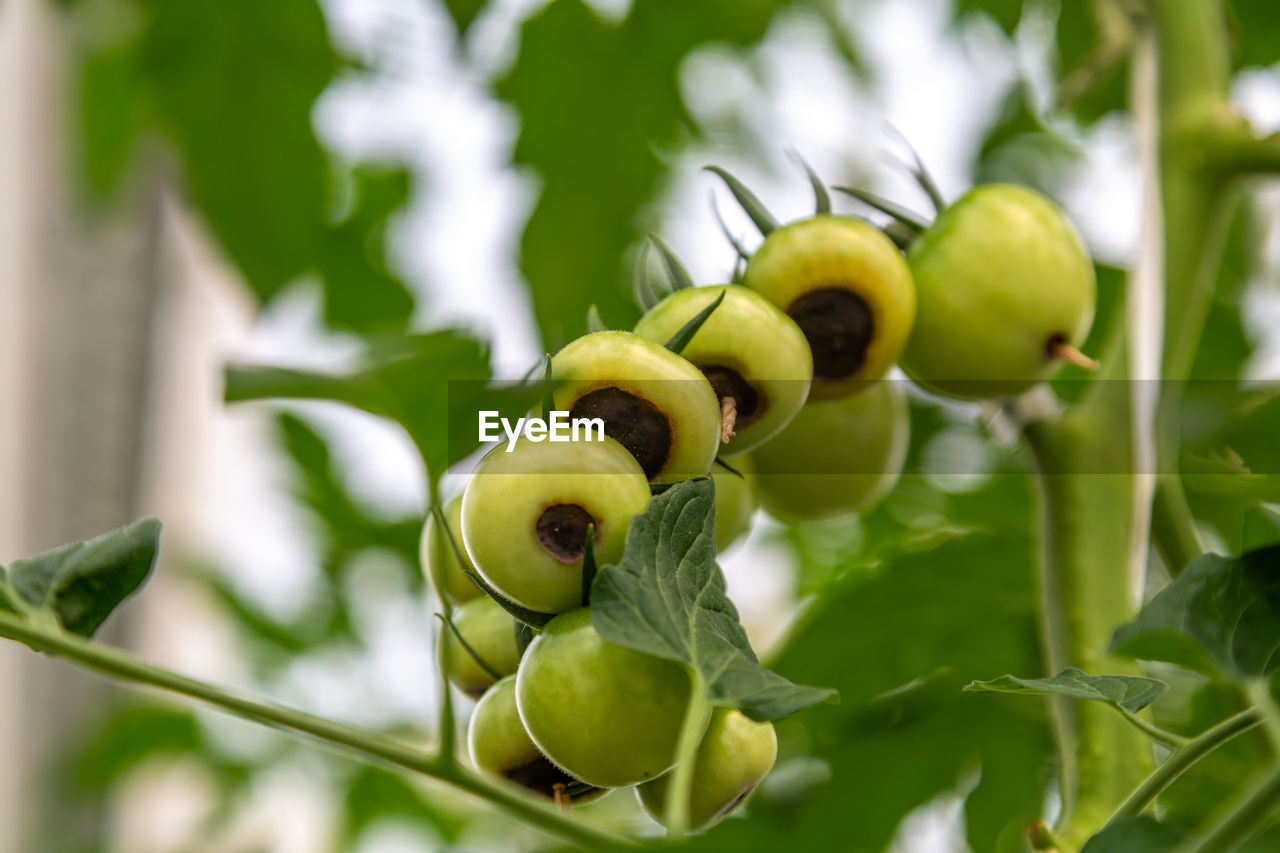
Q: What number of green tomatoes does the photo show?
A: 12